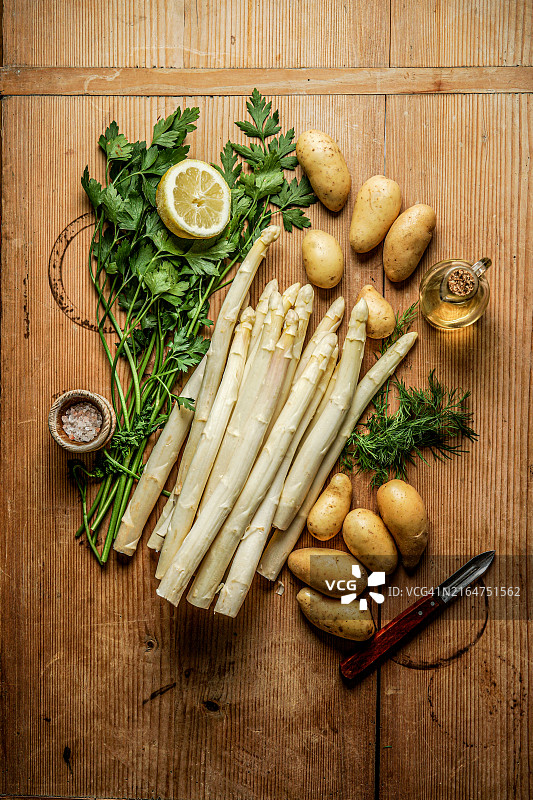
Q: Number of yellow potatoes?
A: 10